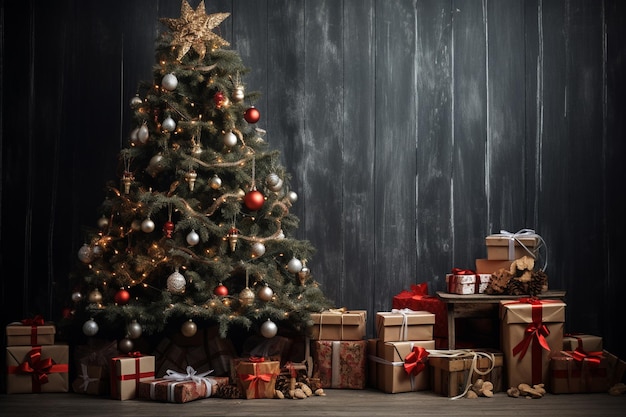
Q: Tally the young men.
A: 0